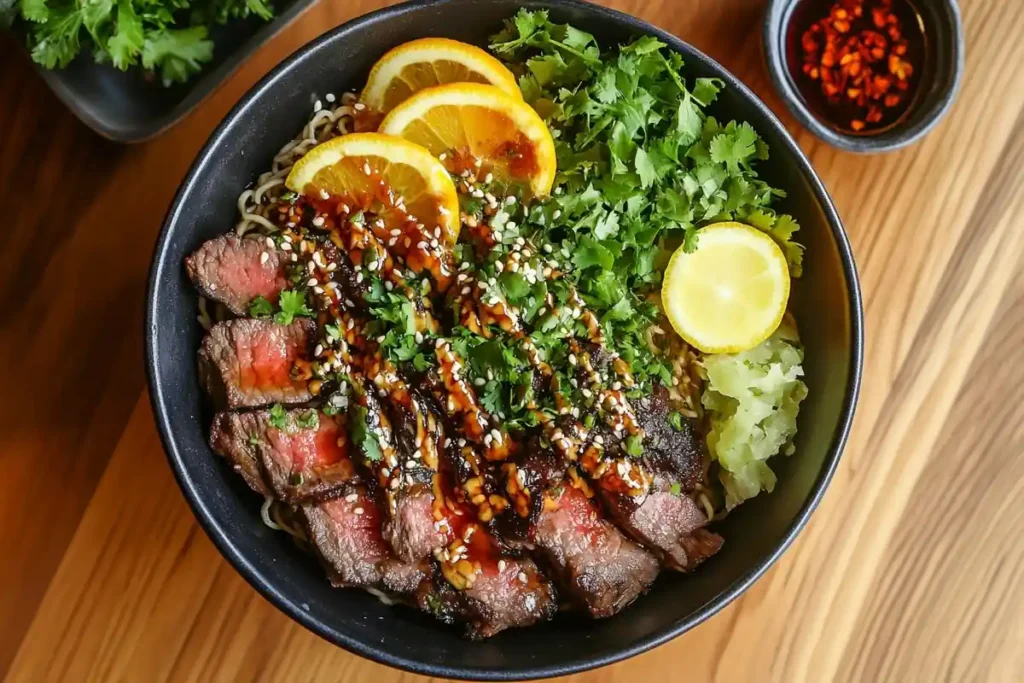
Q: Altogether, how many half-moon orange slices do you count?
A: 3